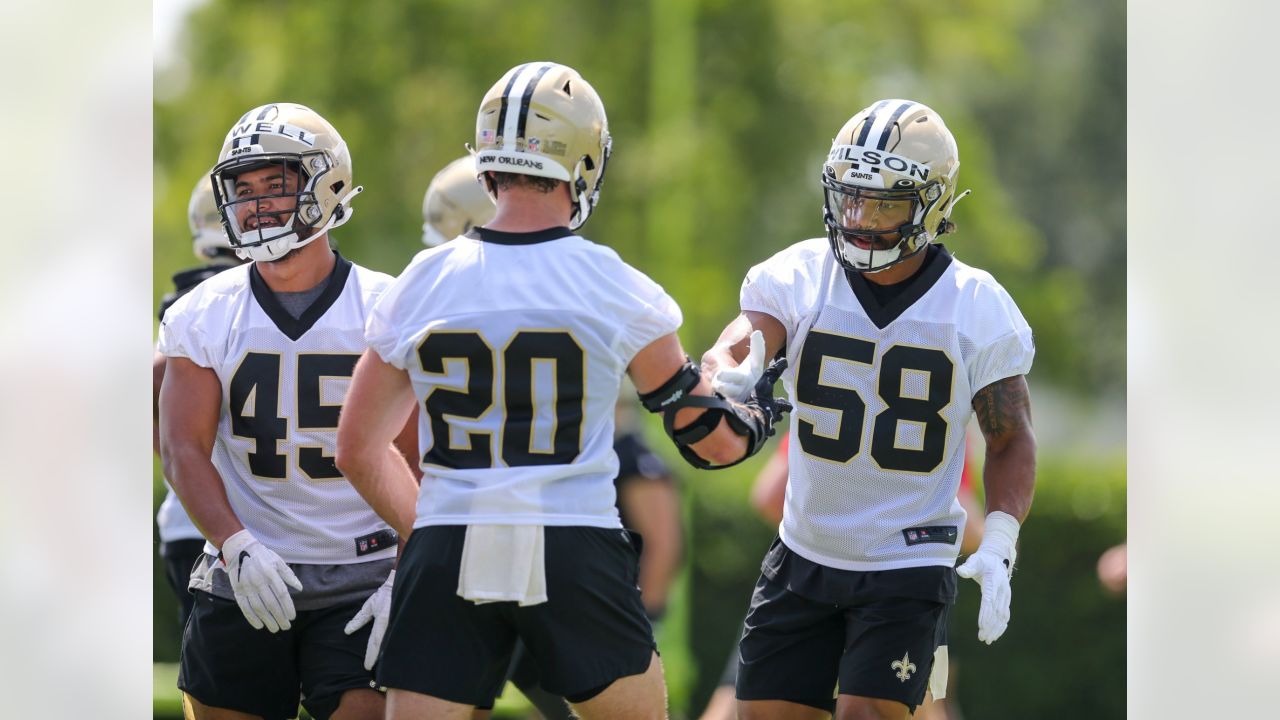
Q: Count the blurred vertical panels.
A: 2